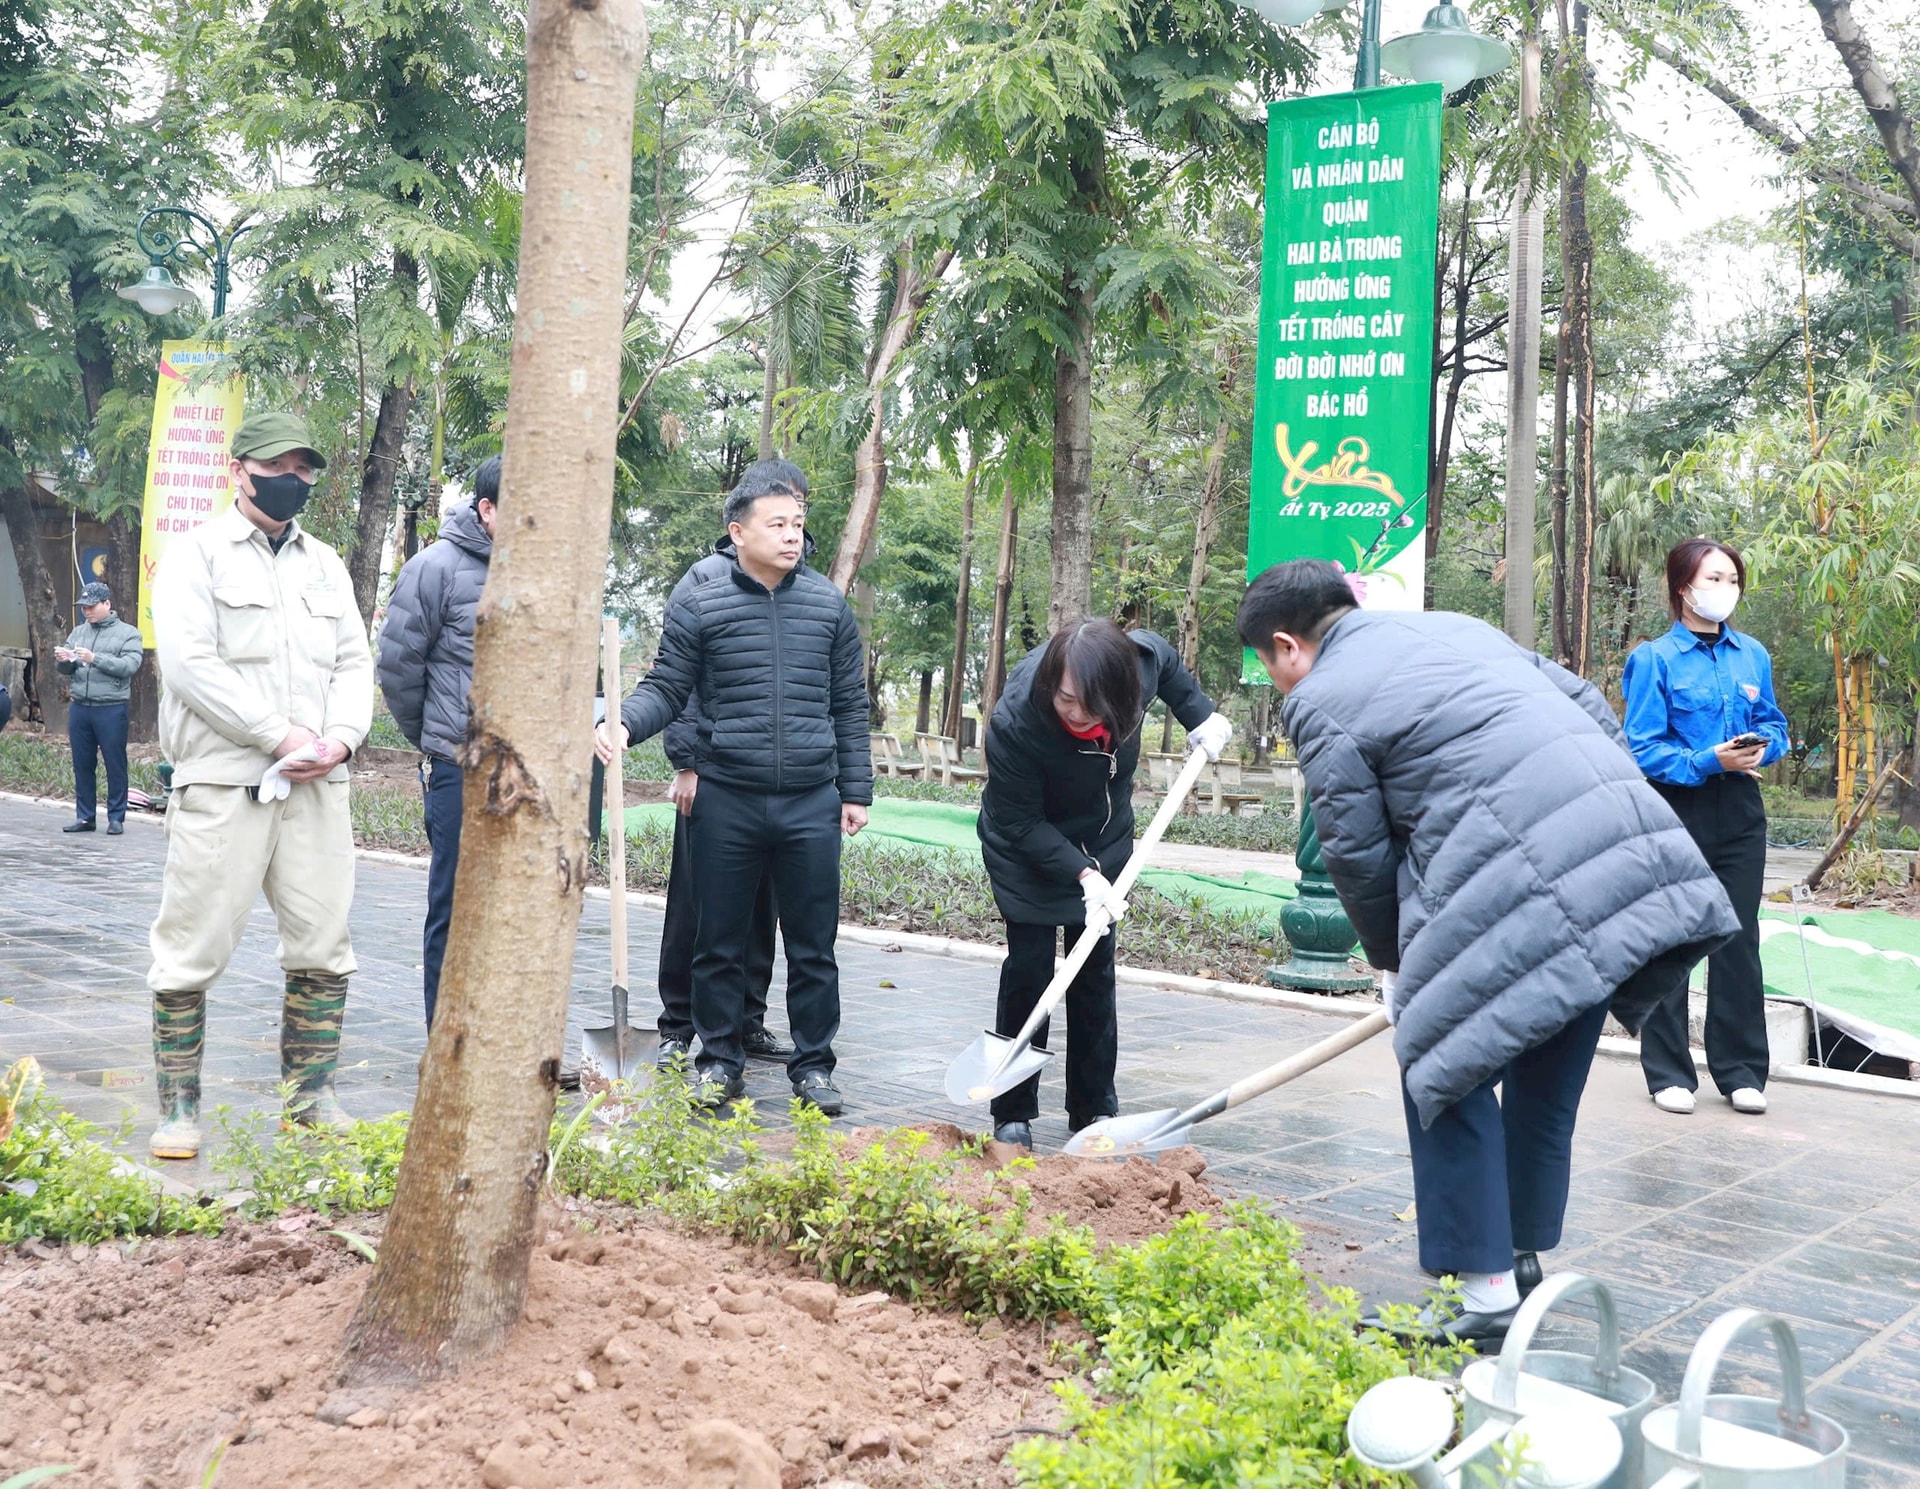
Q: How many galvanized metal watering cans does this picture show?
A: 2